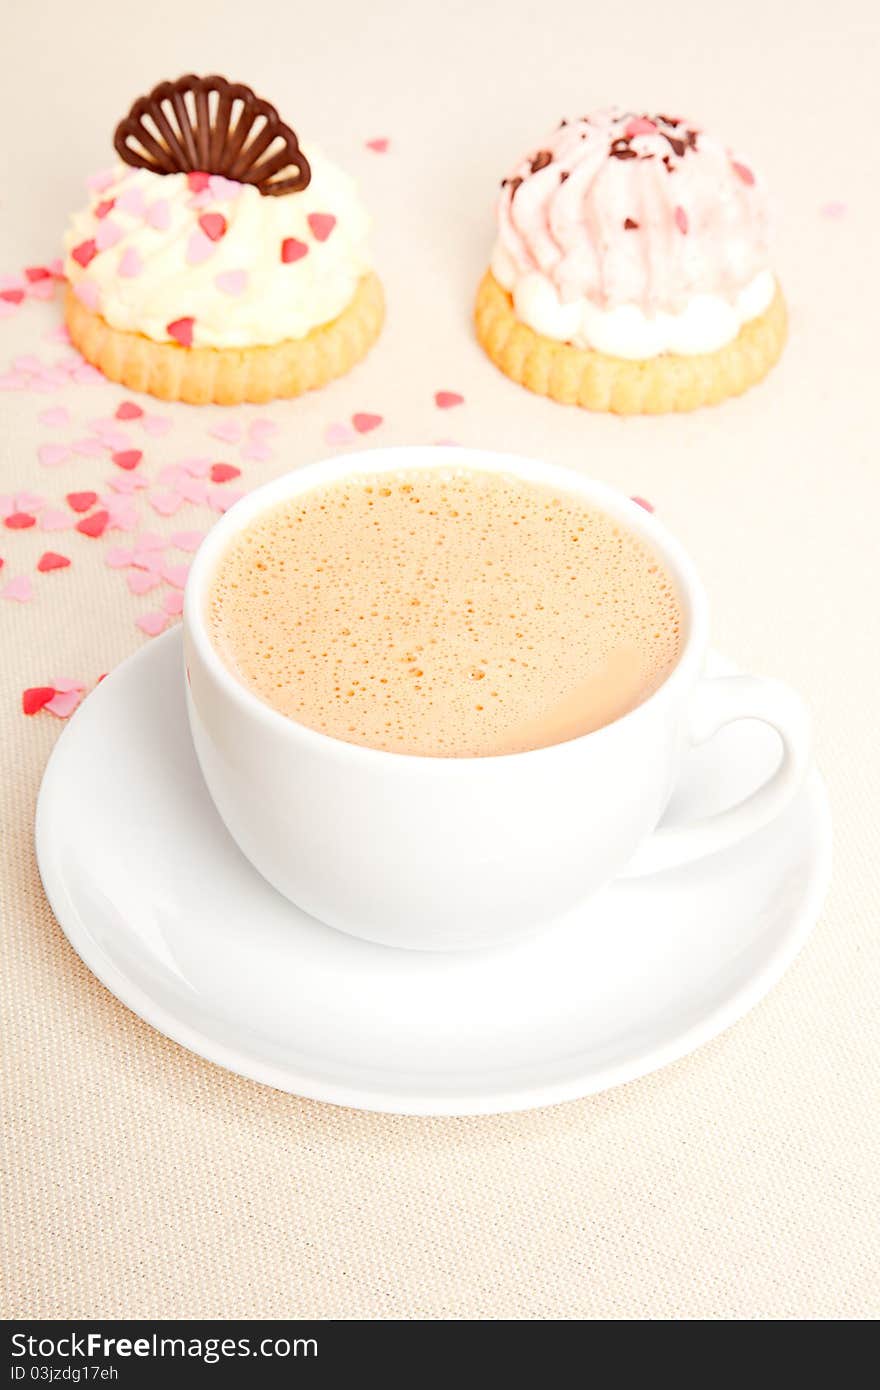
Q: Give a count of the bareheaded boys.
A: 0